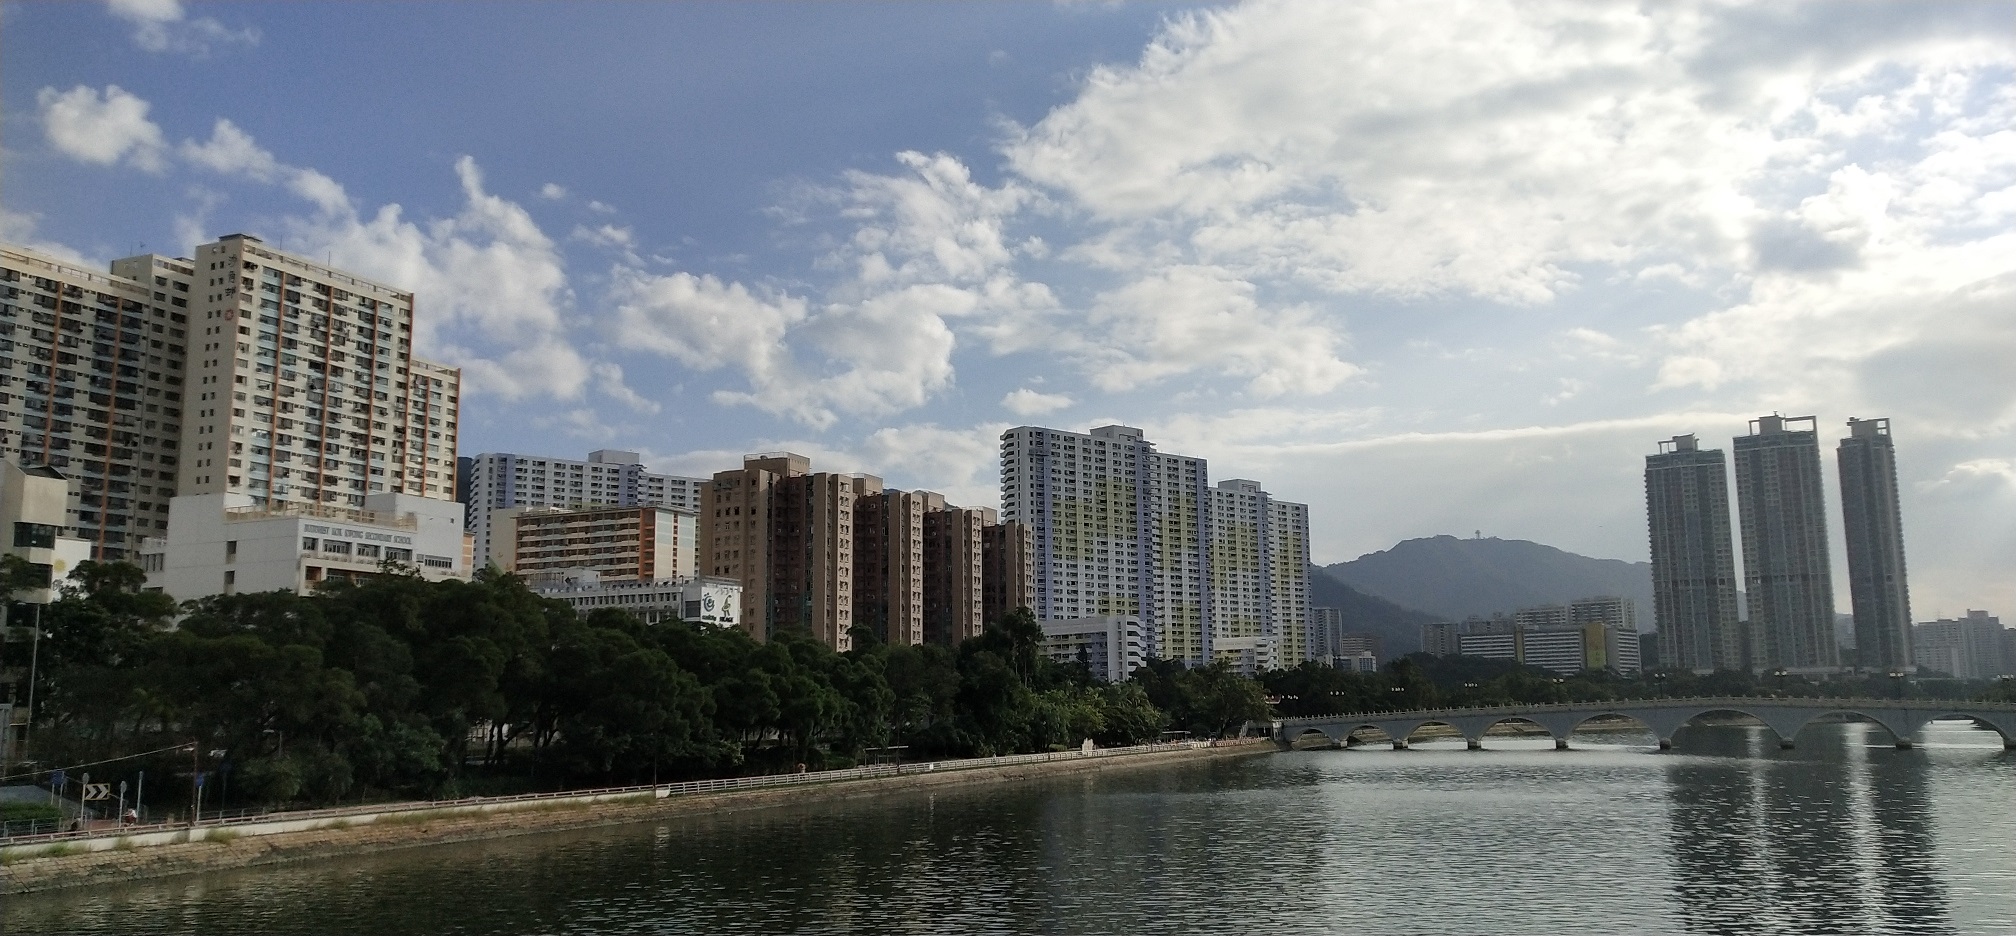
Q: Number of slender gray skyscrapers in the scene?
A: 3